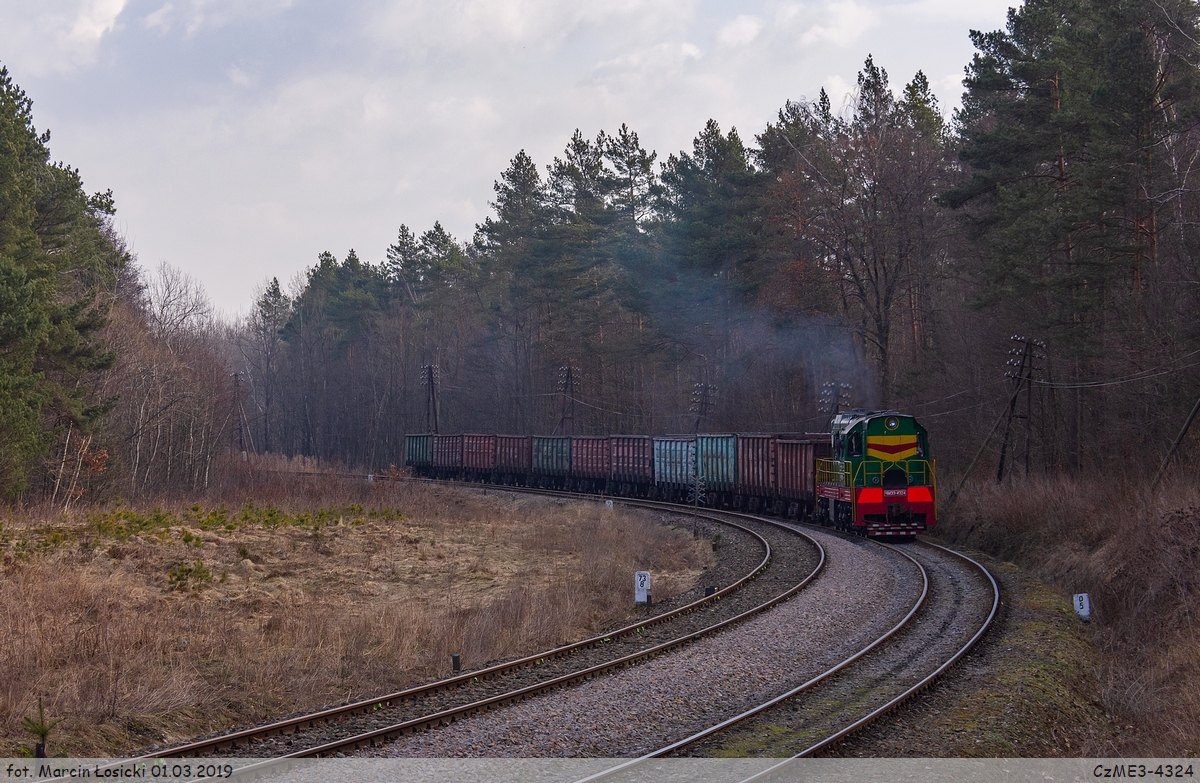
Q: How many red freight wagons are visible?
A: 7